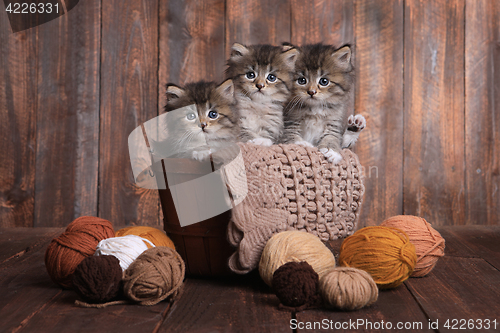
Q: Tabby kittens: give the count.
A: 3